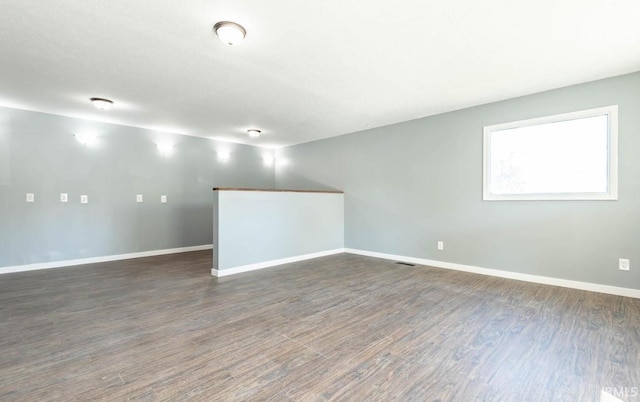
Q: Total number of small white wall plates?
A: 7